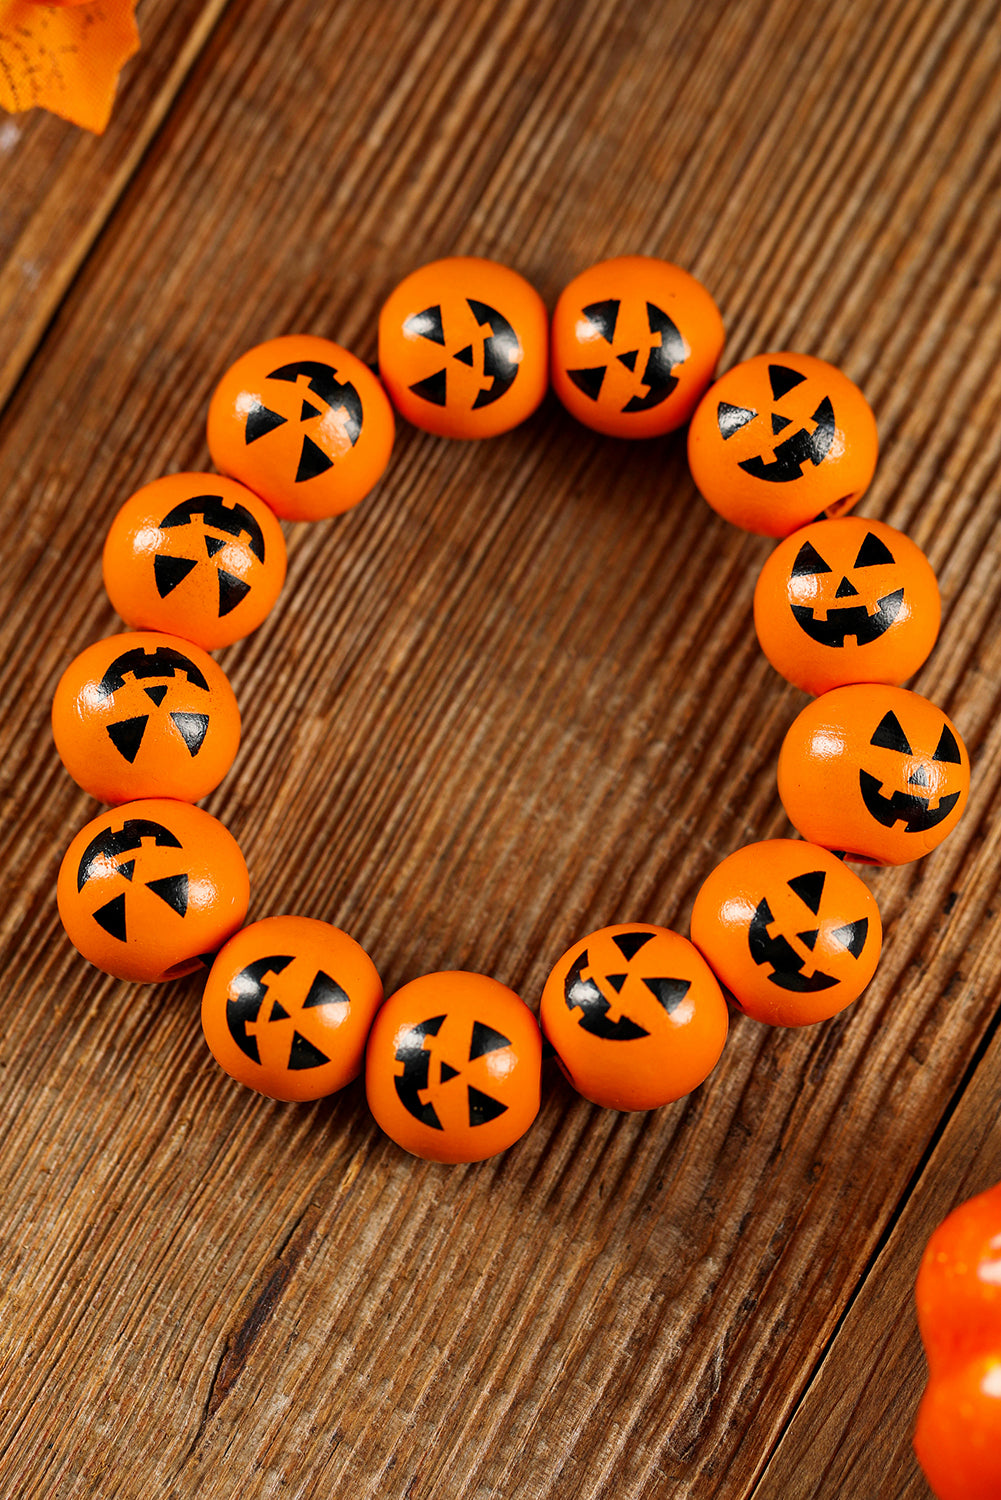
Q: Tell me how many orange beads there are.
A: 13